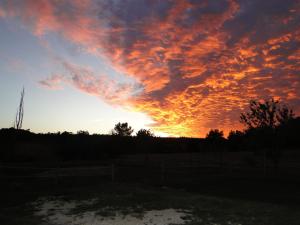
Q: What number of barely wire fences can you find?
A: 1